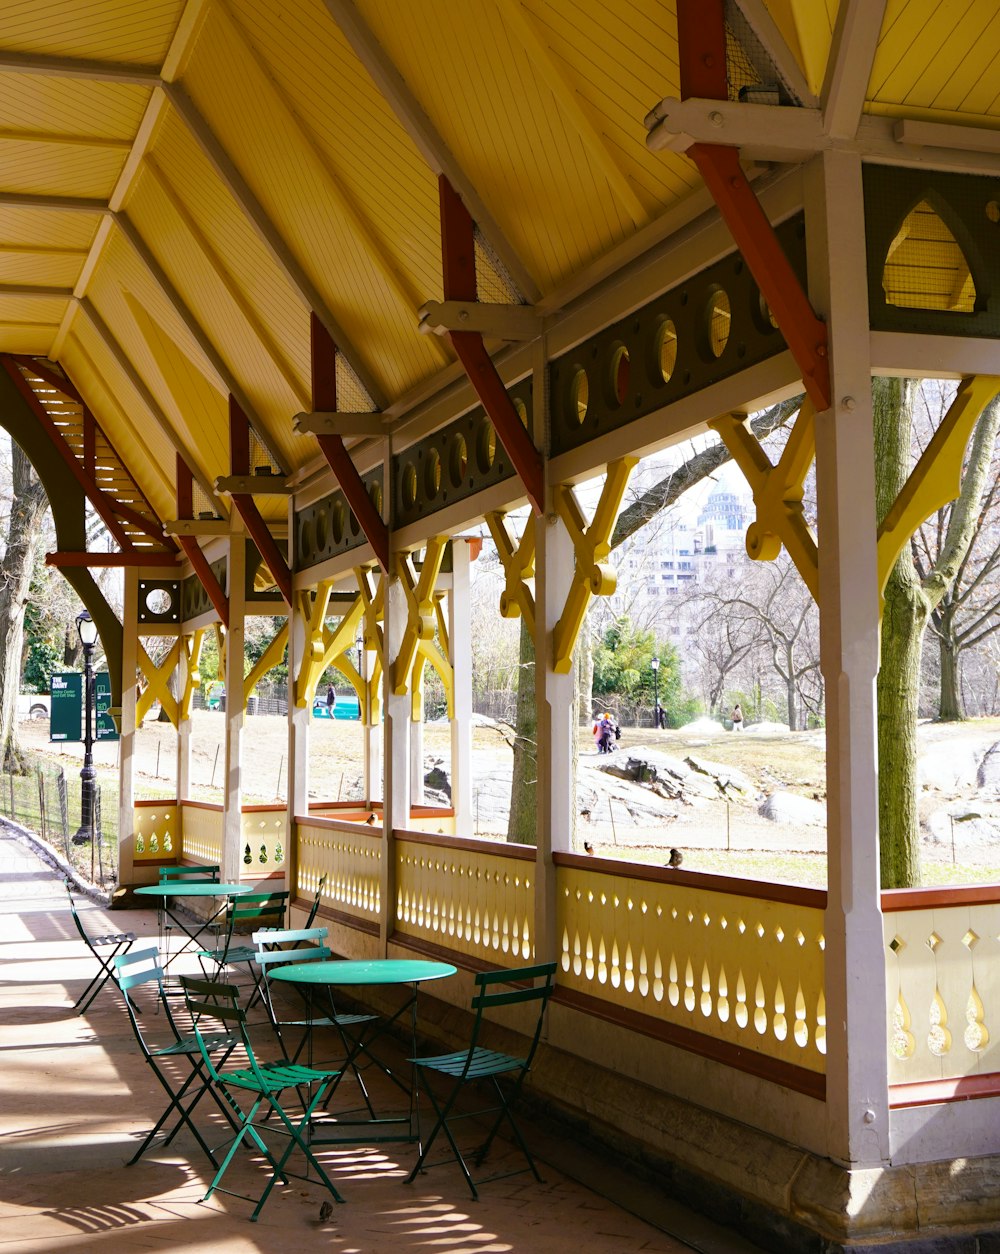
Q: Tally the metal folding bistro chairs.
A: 8